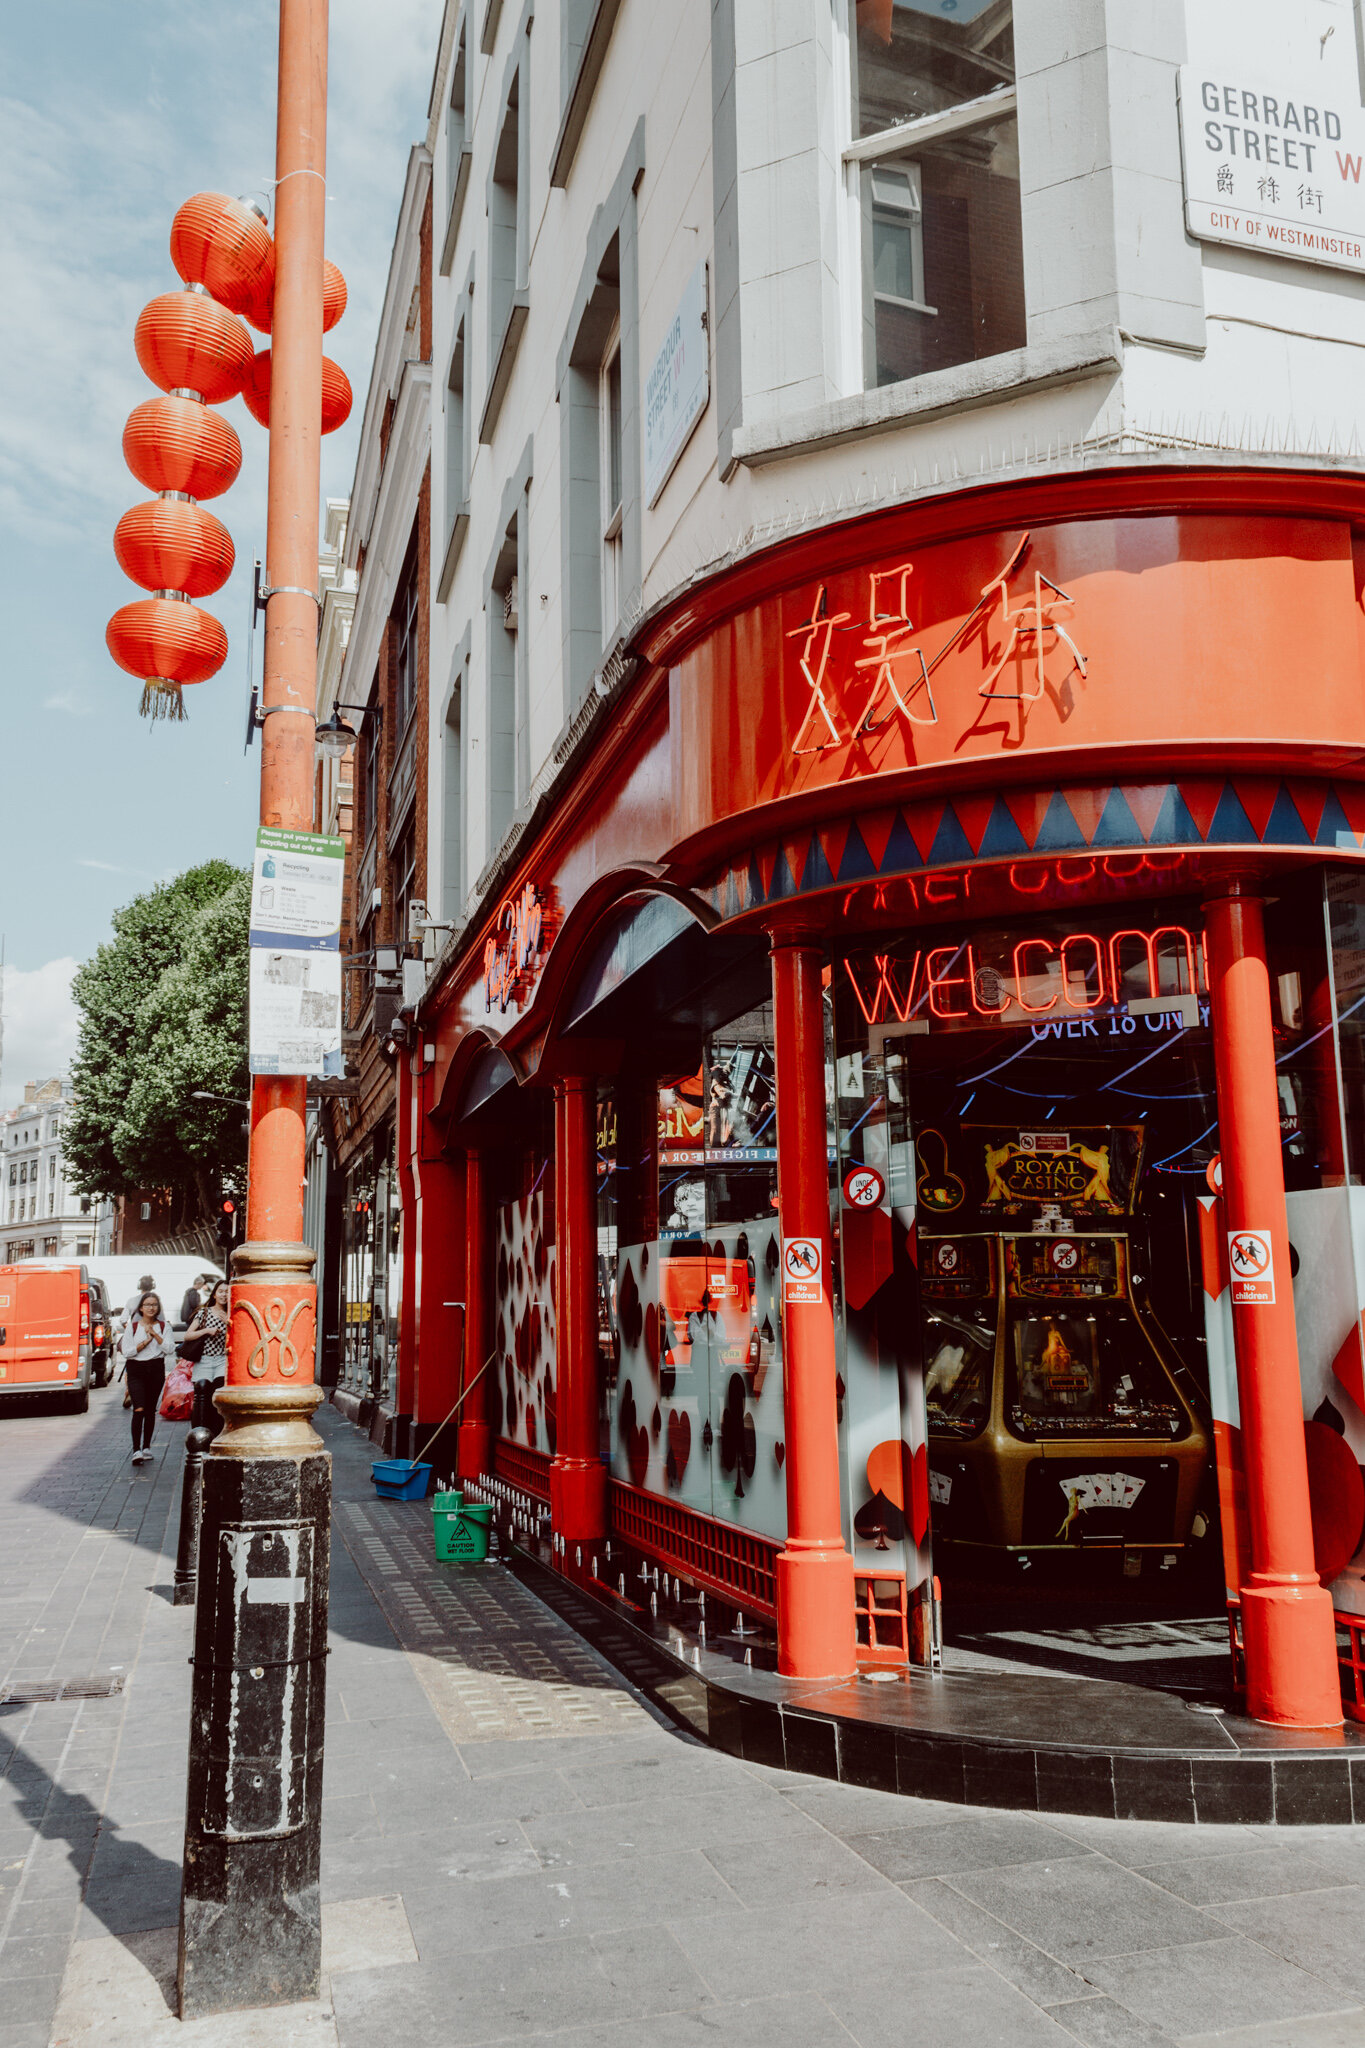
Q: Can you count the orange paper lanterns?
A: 7